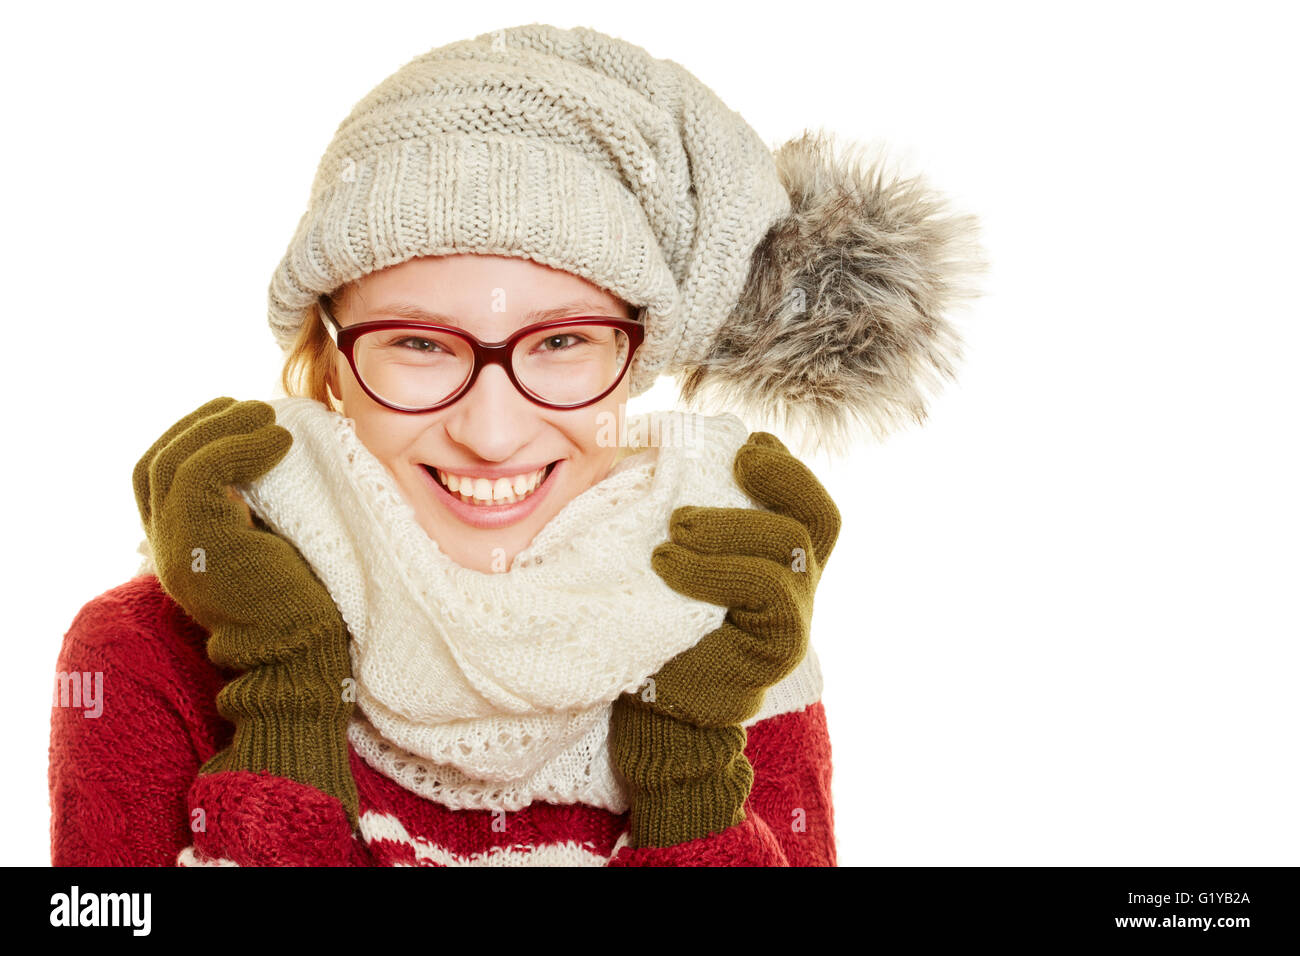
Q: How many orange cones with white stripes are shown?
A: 0